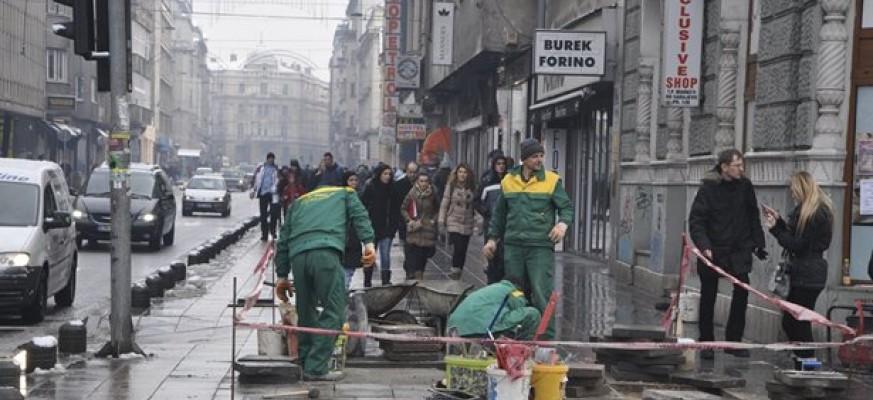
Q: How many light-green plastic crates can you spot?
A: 1